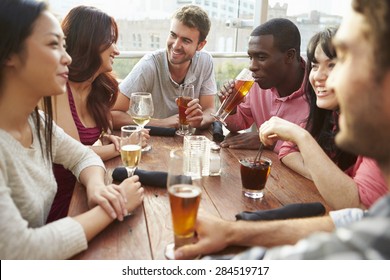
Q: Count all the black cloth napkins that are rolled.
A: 4